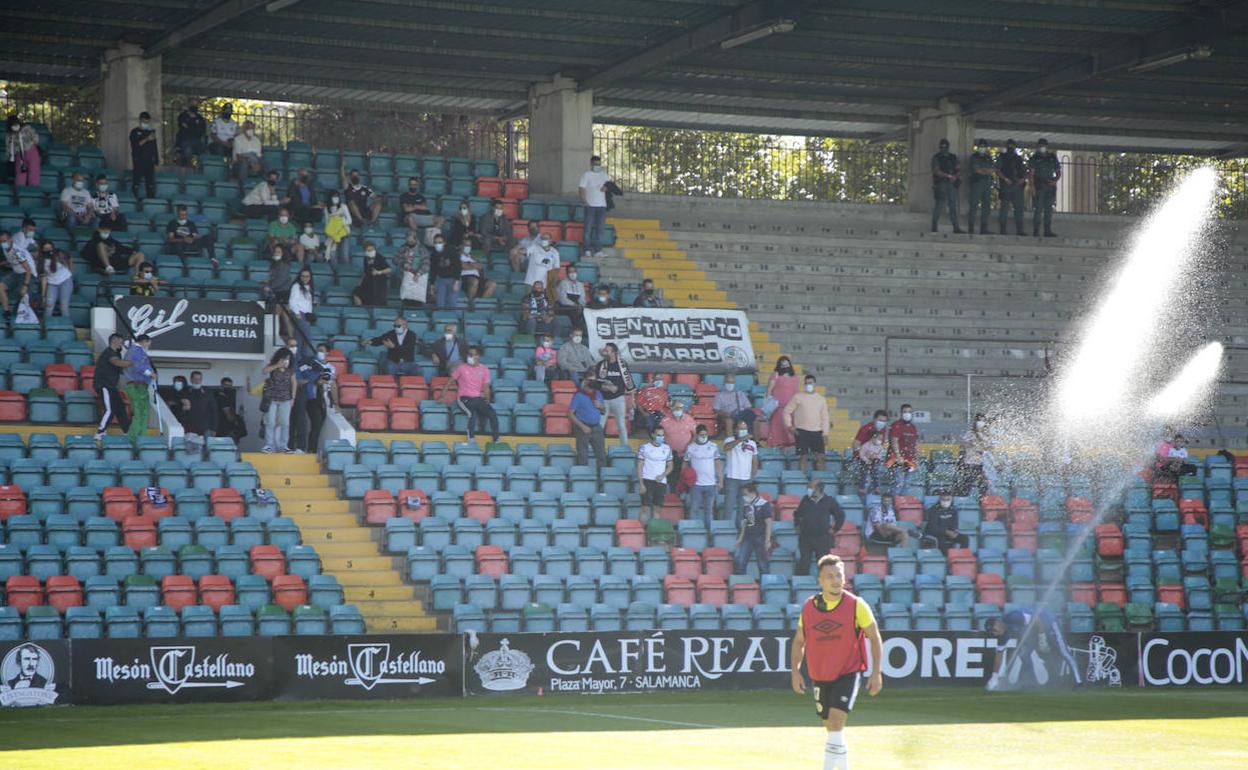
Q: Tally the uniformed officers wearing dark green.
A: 4